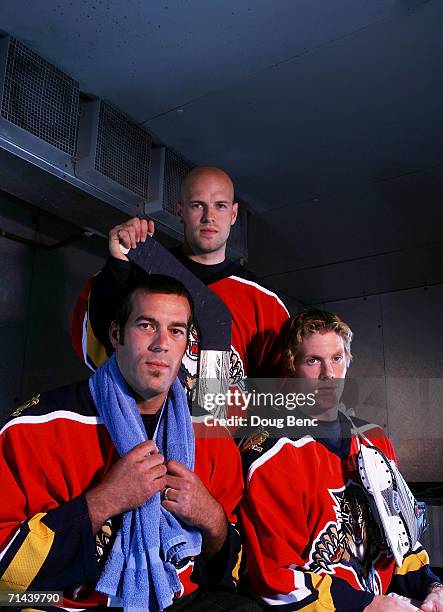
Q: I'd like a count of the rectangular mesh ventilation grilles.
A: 3